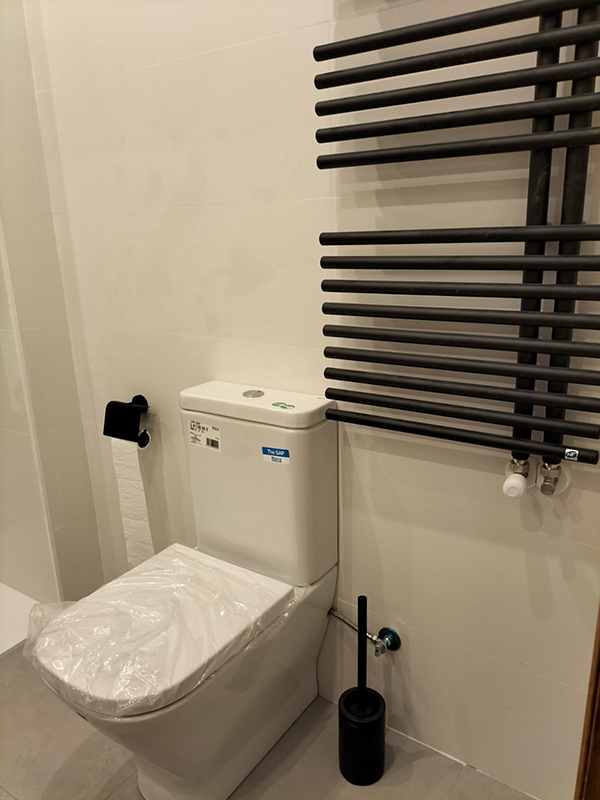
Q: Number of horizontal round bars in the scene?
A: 14